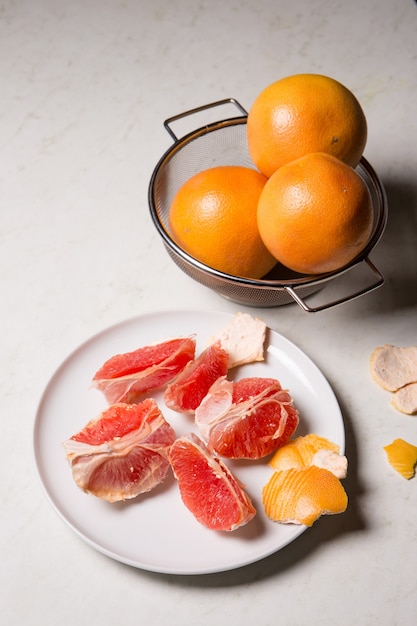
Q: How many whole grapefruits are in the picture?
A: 3